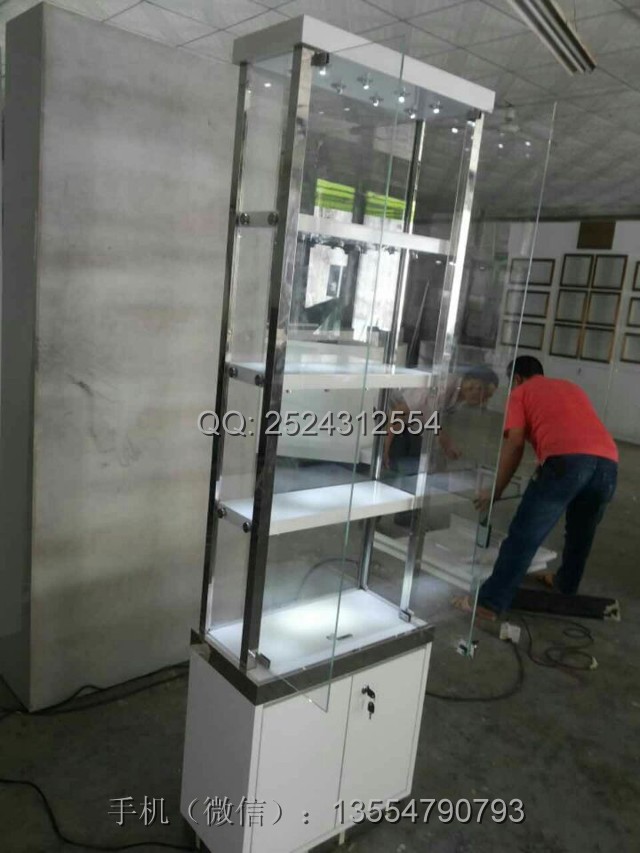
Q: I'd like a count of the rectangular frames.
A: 12